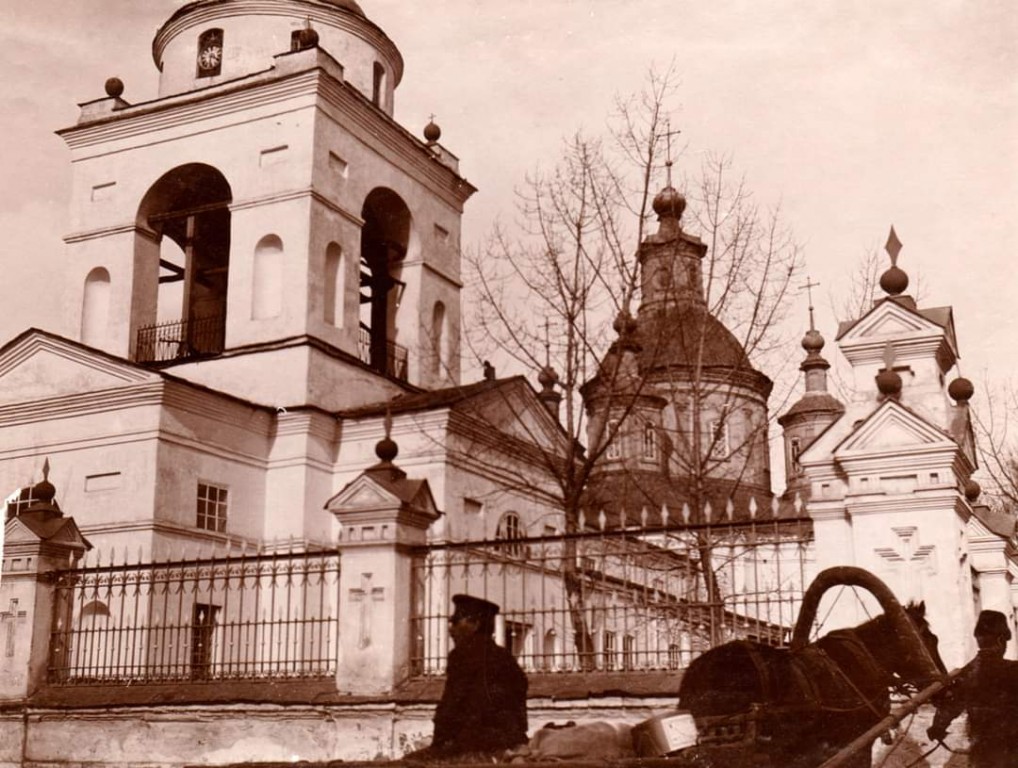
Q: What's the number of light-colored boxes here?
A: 1